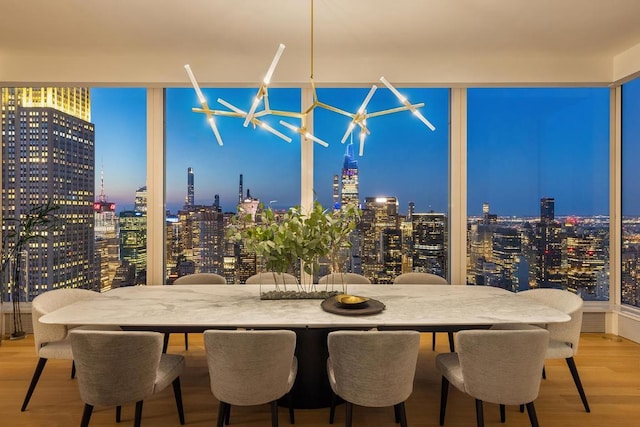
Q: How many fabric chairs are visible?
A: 10